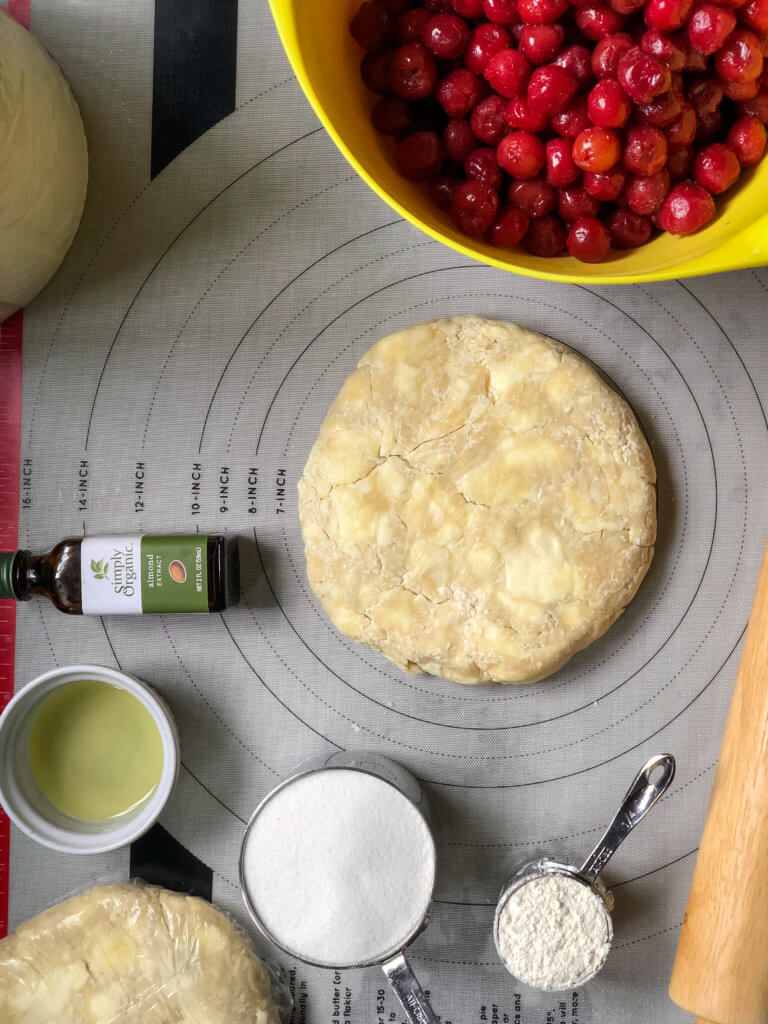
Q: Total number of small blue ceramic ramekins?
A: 0